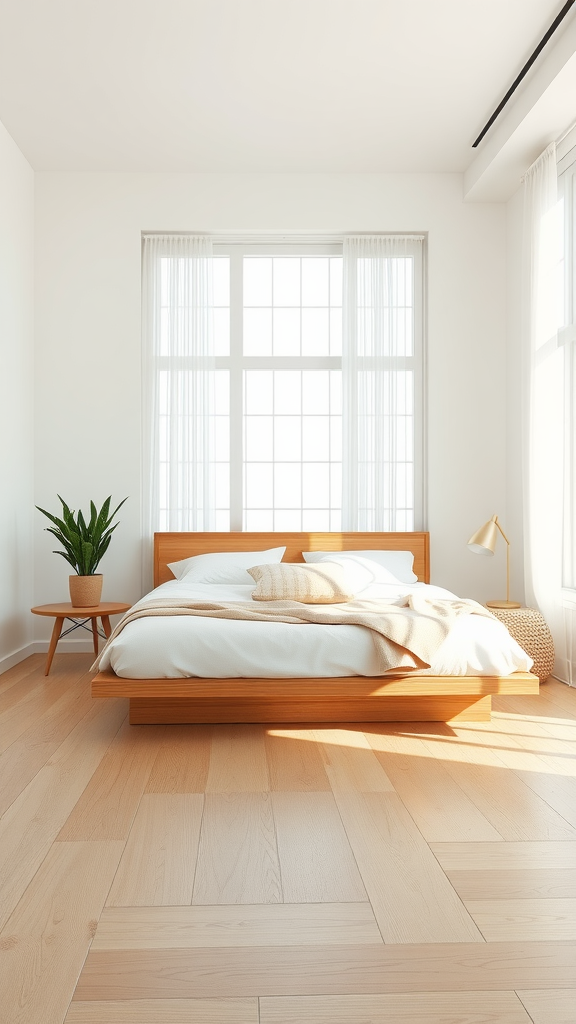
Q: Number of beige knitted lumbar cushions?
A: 1